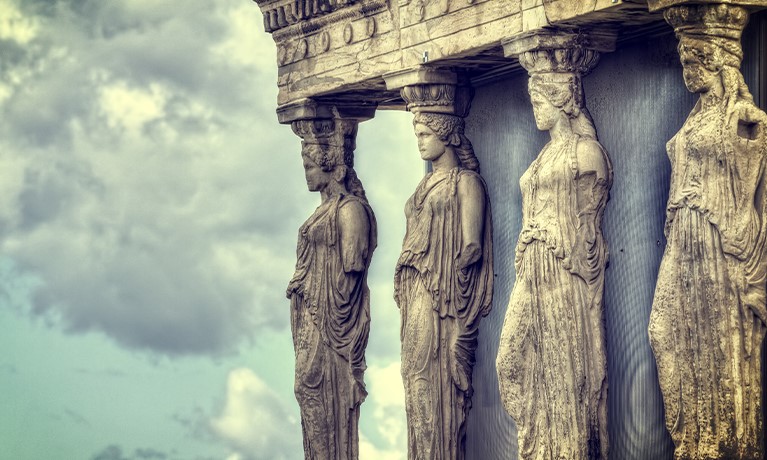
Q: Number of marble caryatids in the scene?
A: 4